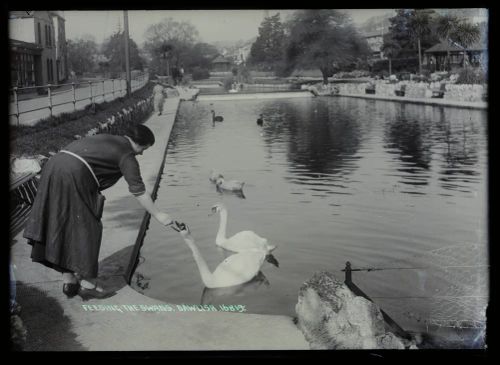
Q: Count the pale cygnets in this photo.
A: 2